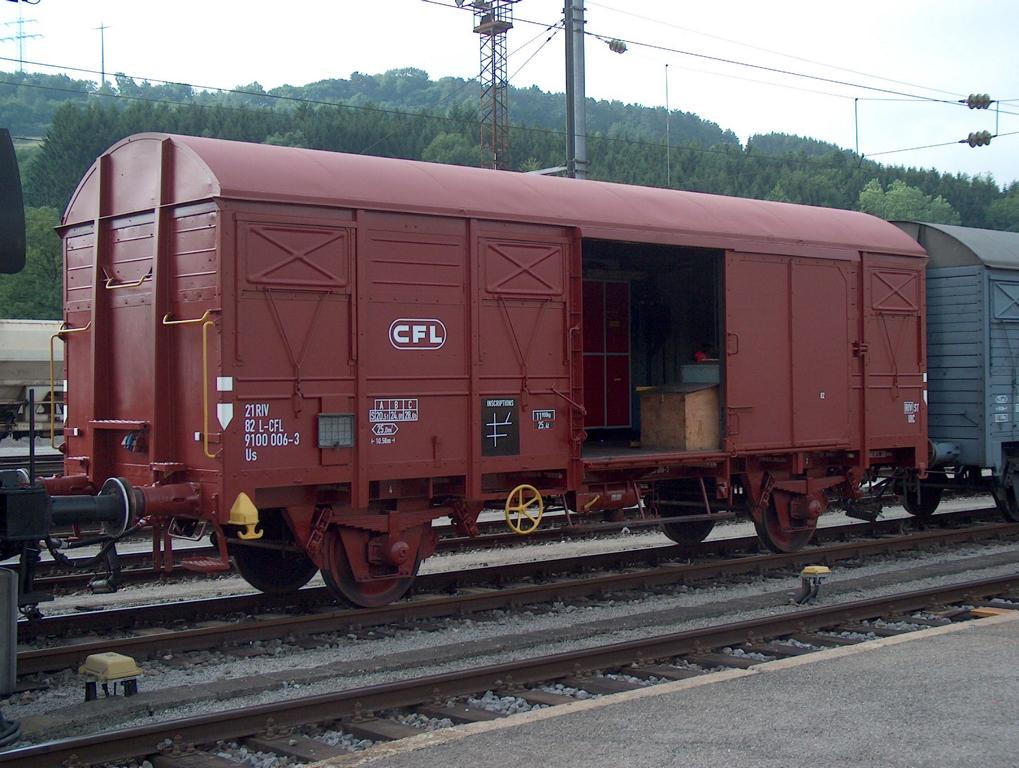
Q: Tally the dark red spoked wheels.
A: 0